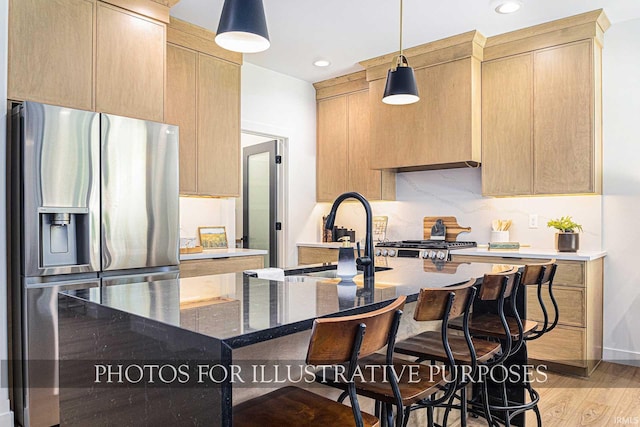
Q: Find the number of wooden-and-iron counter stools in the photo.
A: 4